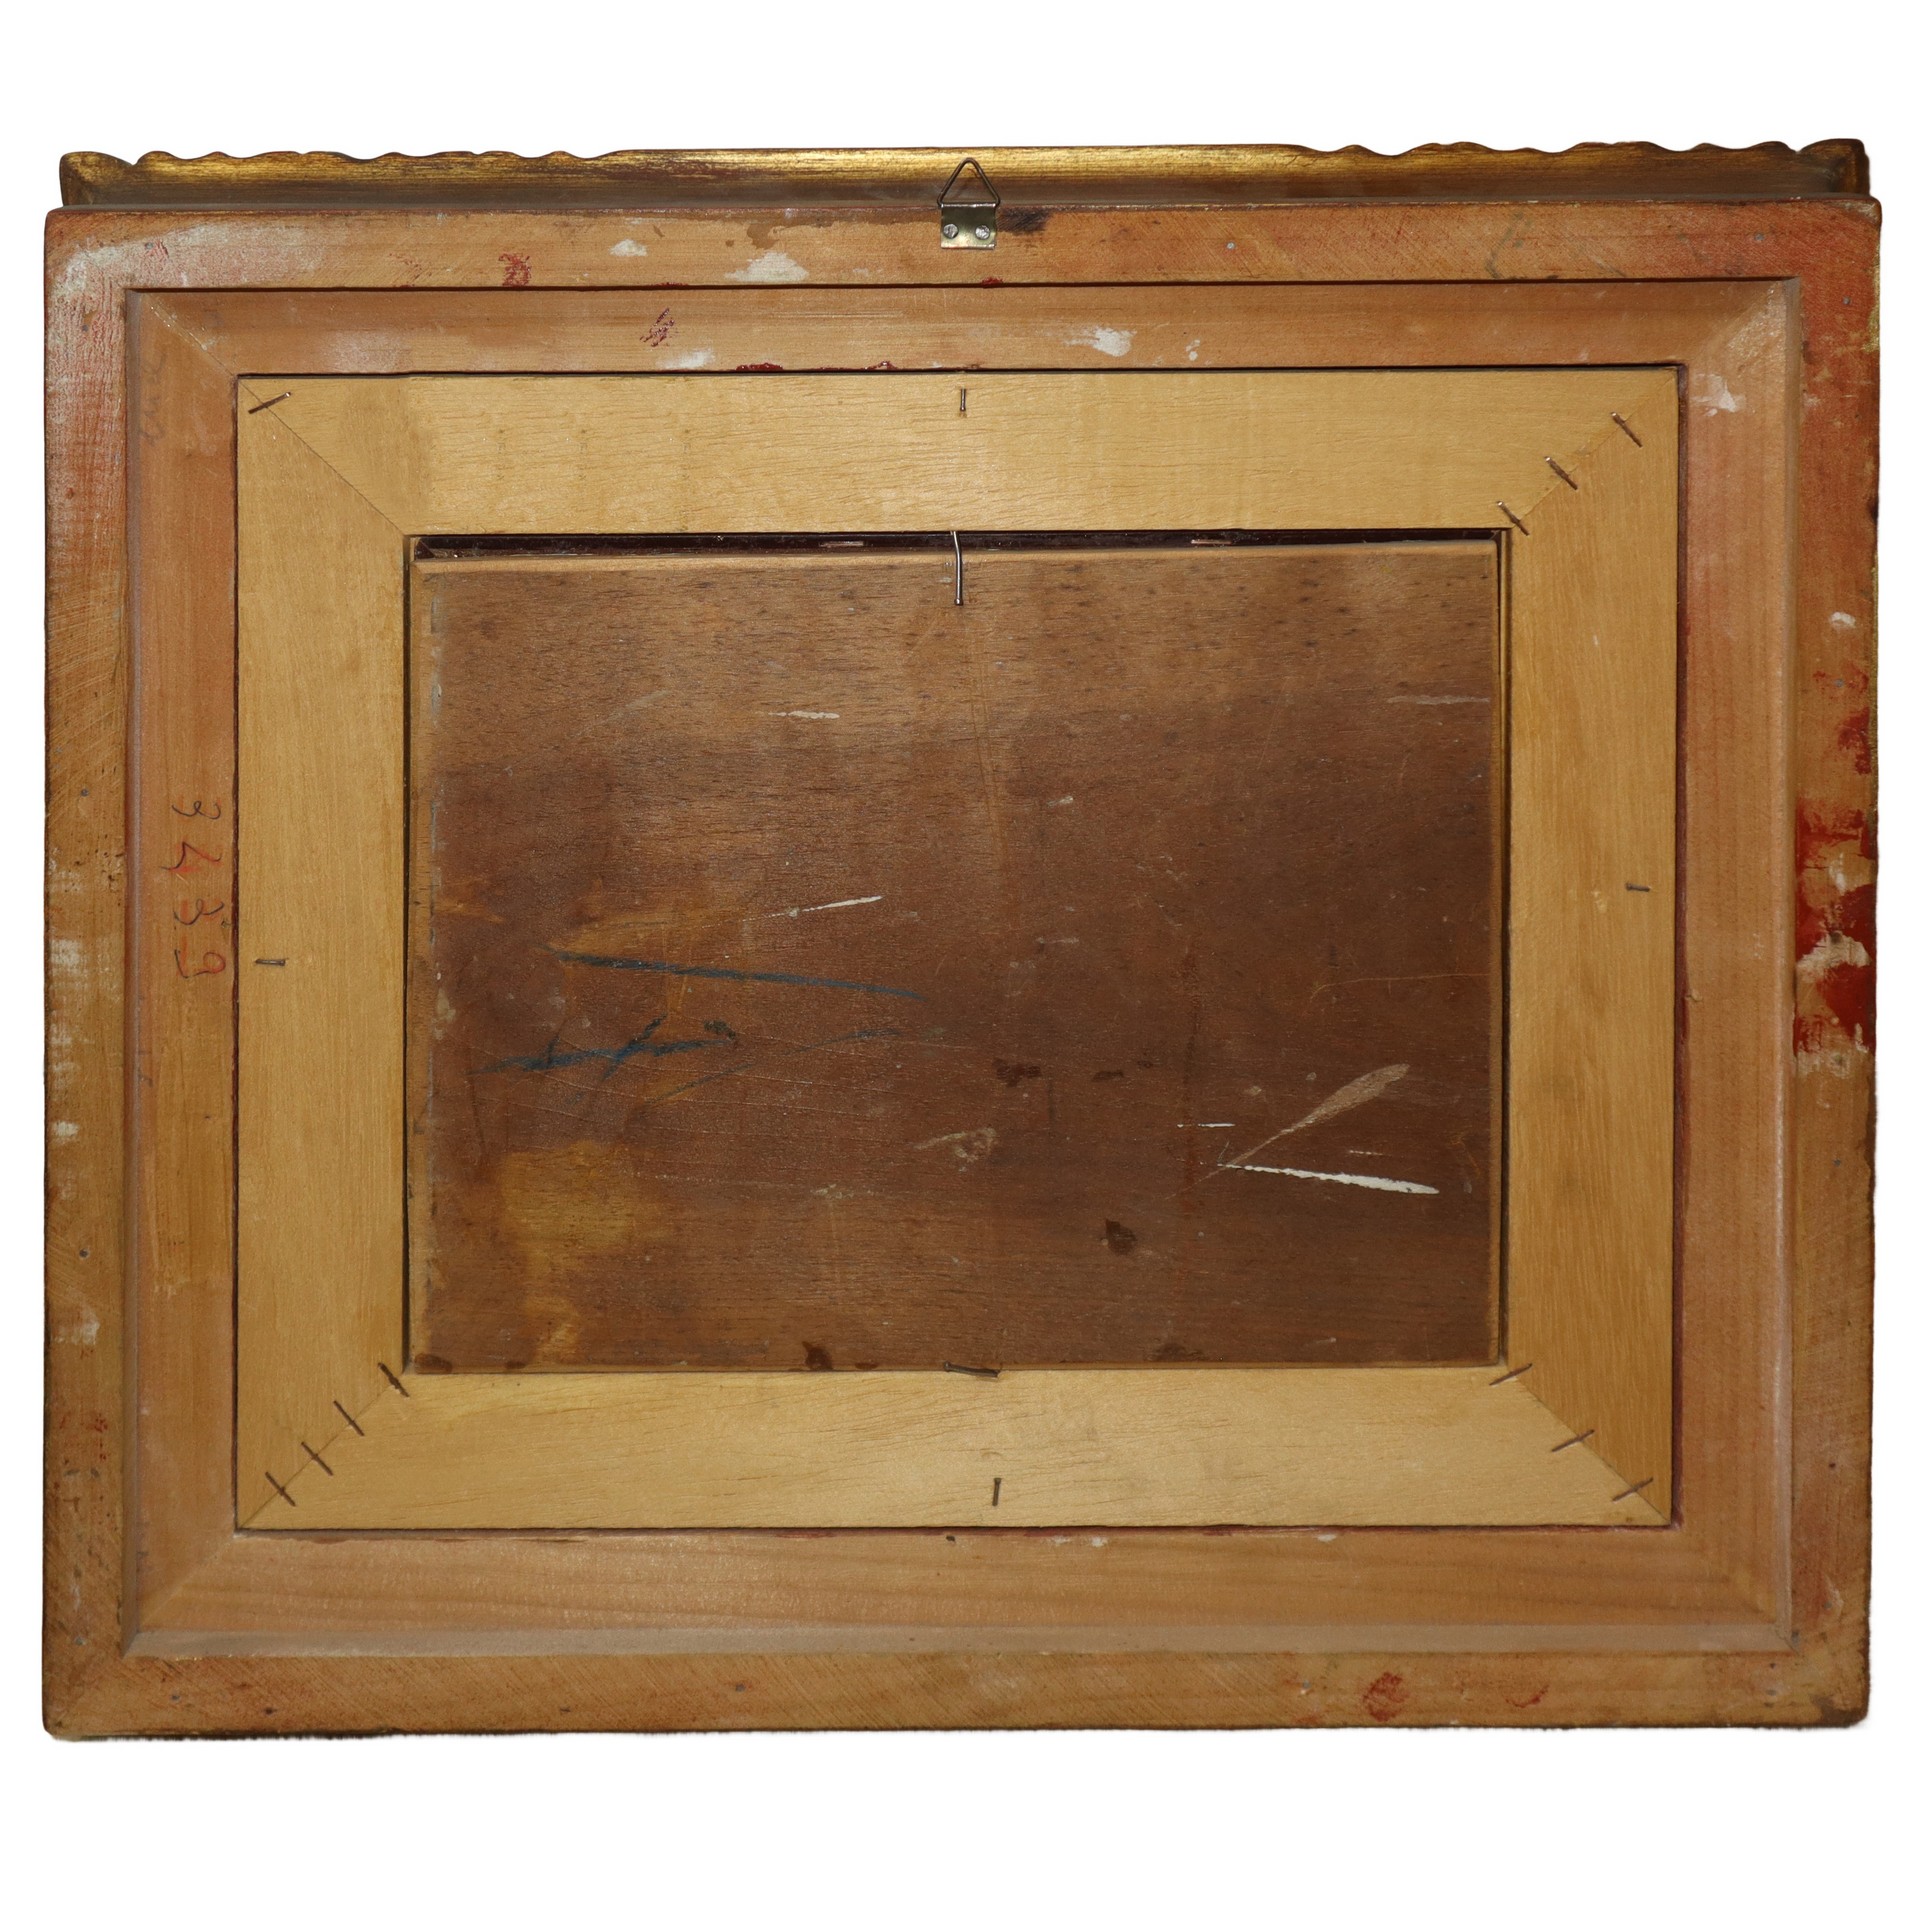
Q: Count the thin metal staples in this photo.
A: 11